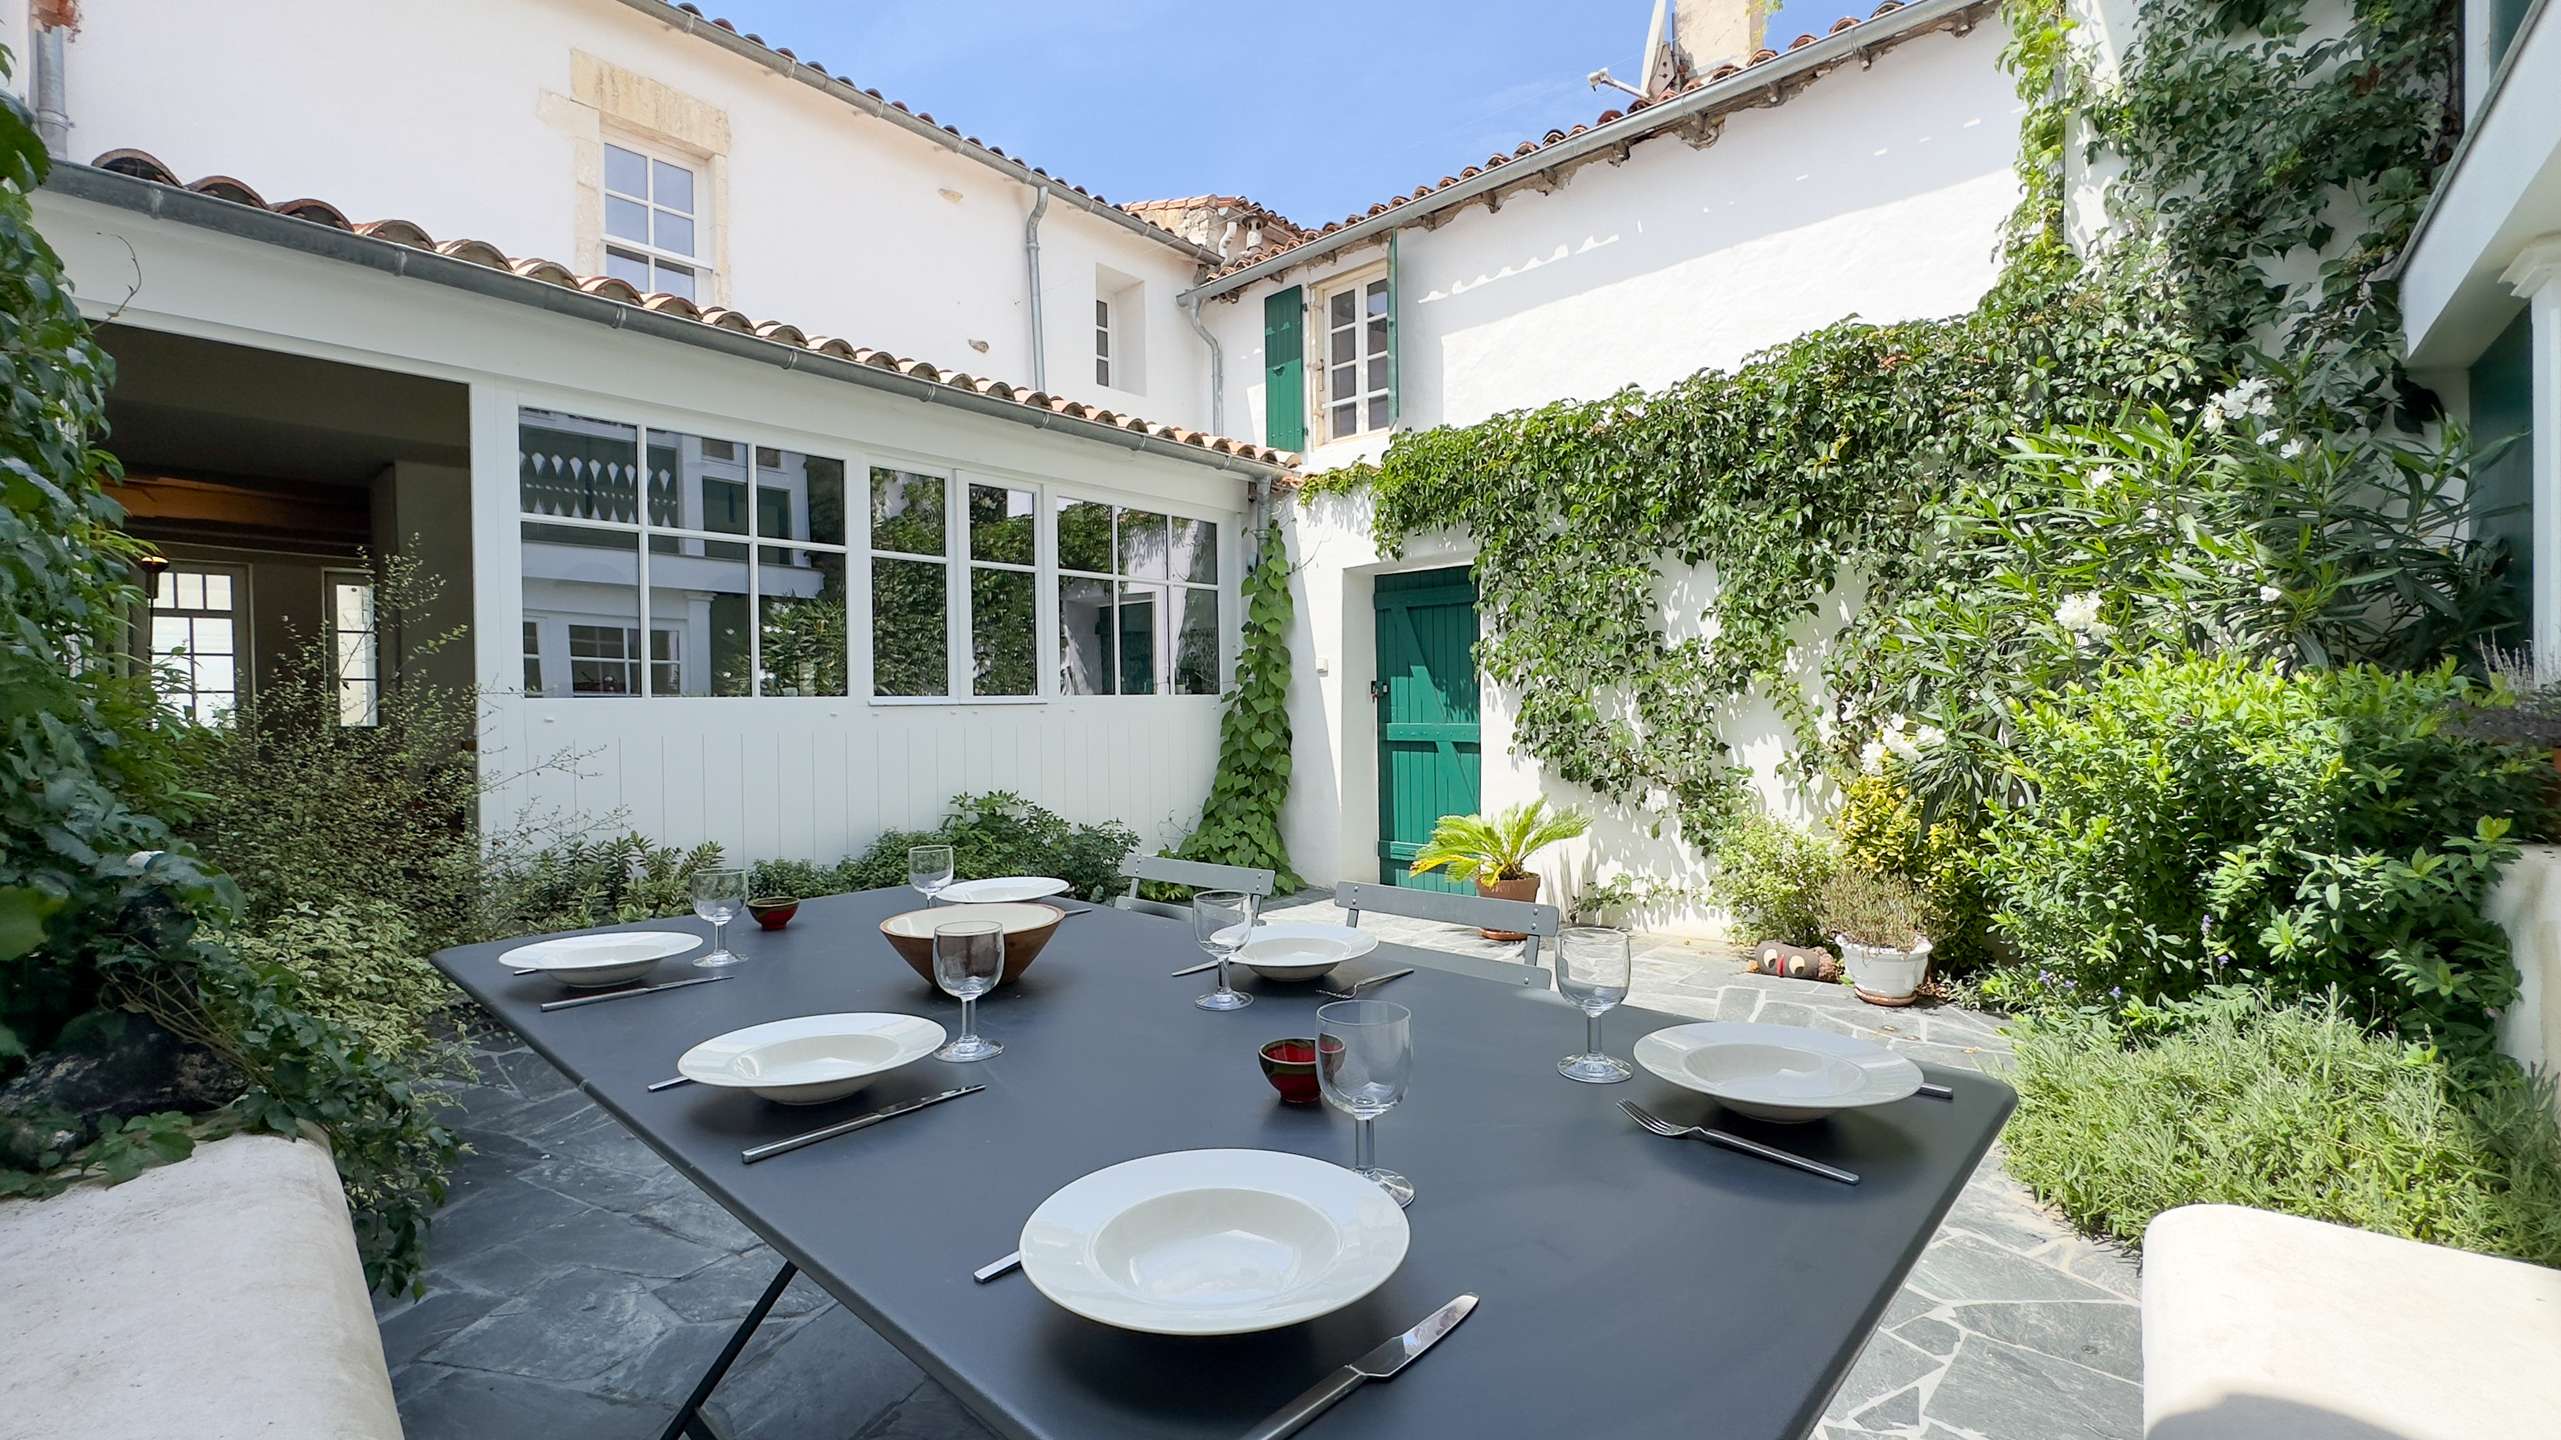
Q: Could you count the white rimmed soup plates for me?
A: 6